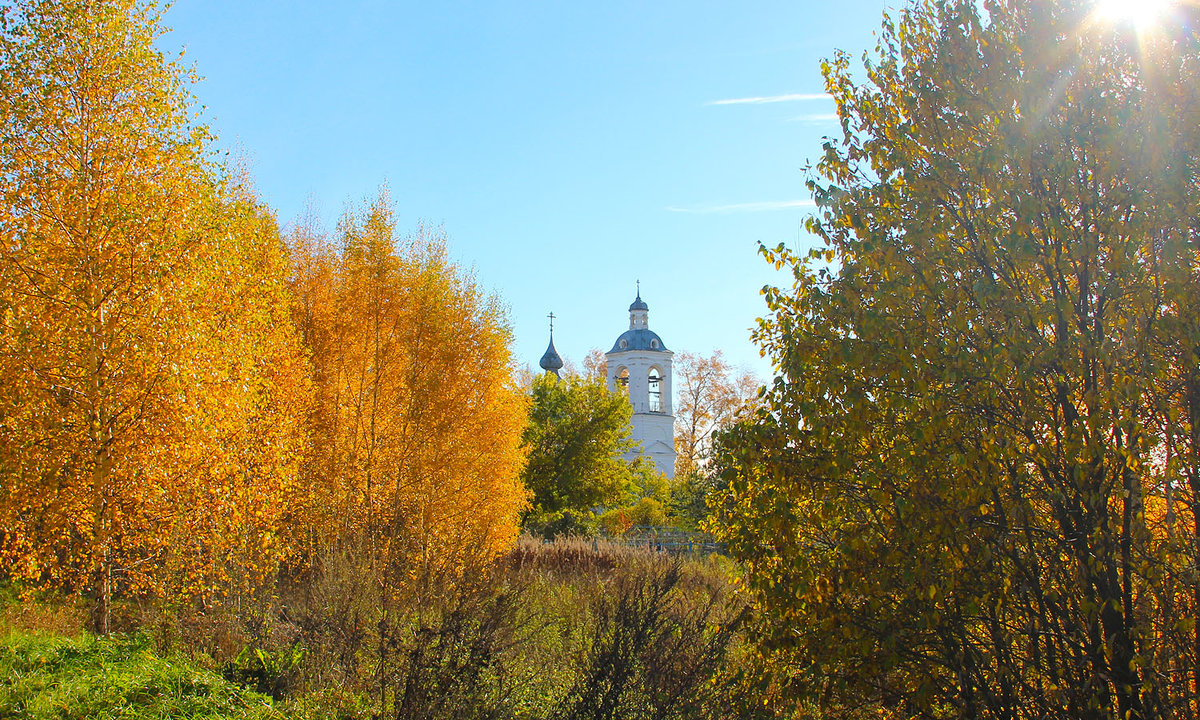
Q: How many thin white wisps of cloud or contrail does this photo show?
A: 3